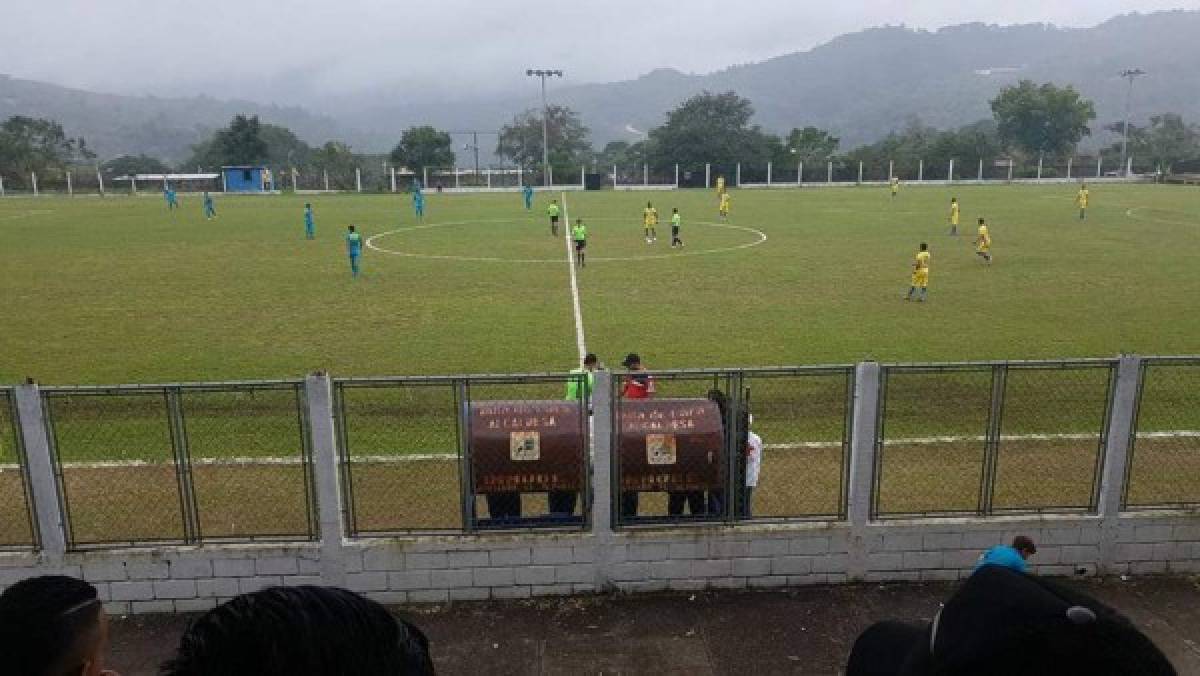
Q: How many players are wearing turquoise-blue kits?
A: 6